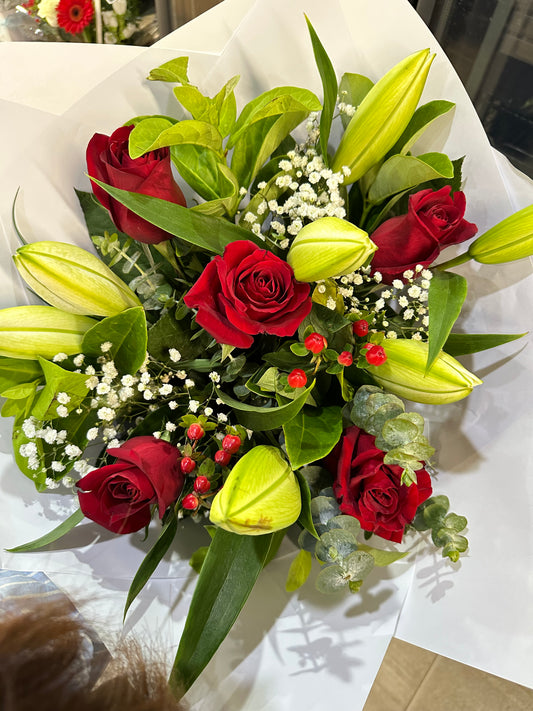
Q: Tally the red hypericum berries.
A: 11